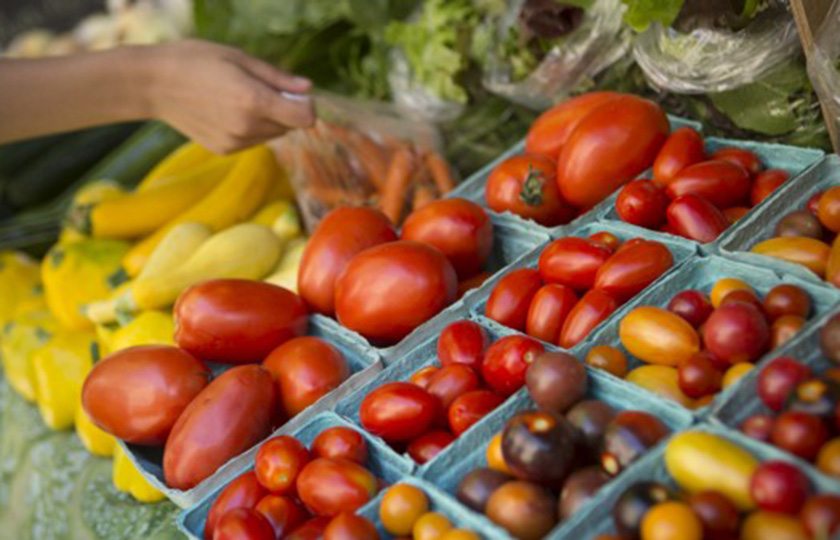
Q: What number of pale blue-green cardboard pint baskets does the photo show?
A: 13